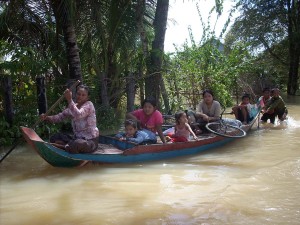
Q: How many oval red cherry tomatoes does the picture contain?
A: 0